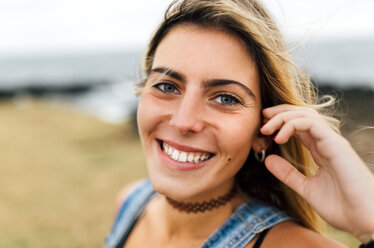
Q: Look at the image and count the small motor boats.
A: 0